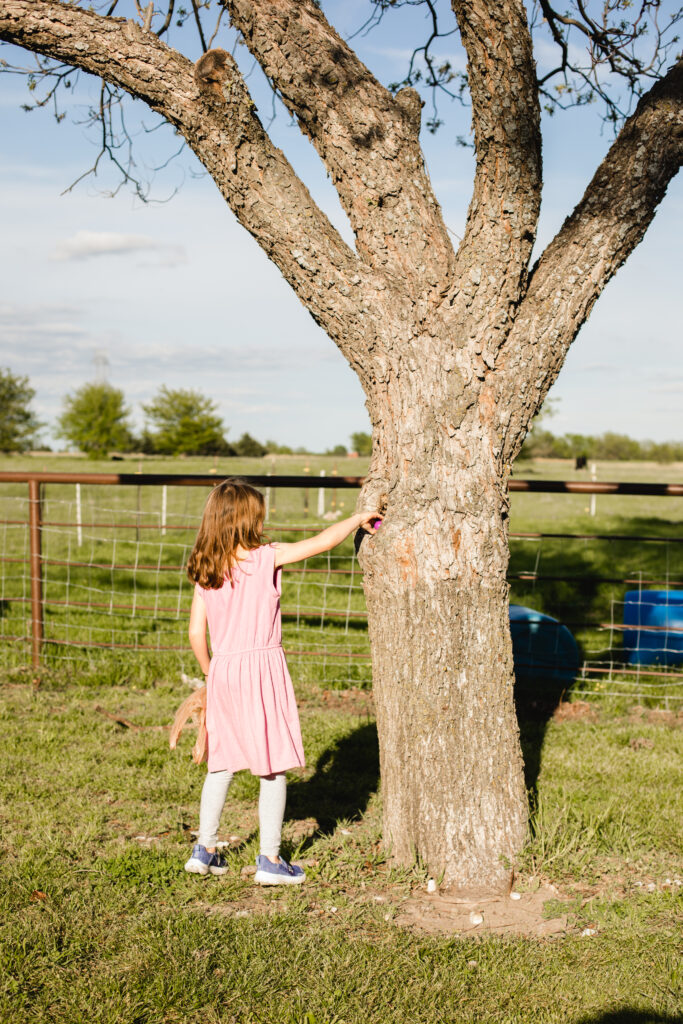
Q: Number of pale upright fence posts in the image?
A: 5